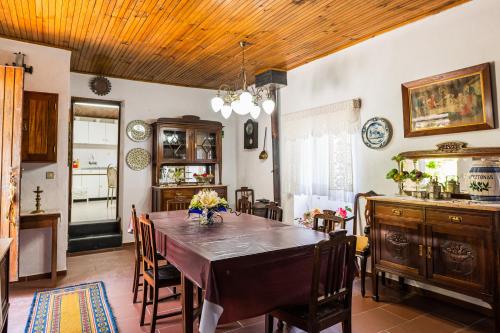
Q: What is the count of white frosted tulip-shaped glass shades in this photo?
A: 5